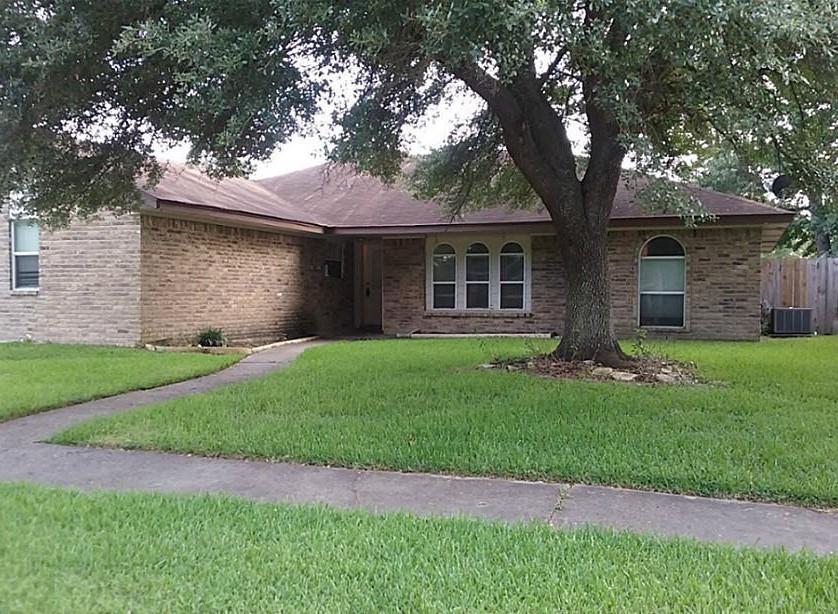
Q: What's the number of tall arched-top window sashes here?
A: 4